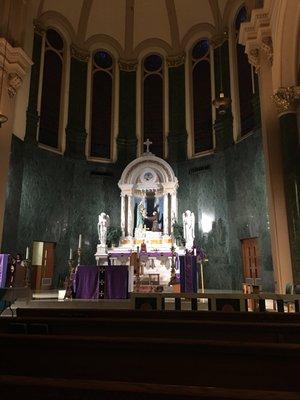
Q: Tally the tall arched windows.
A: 5